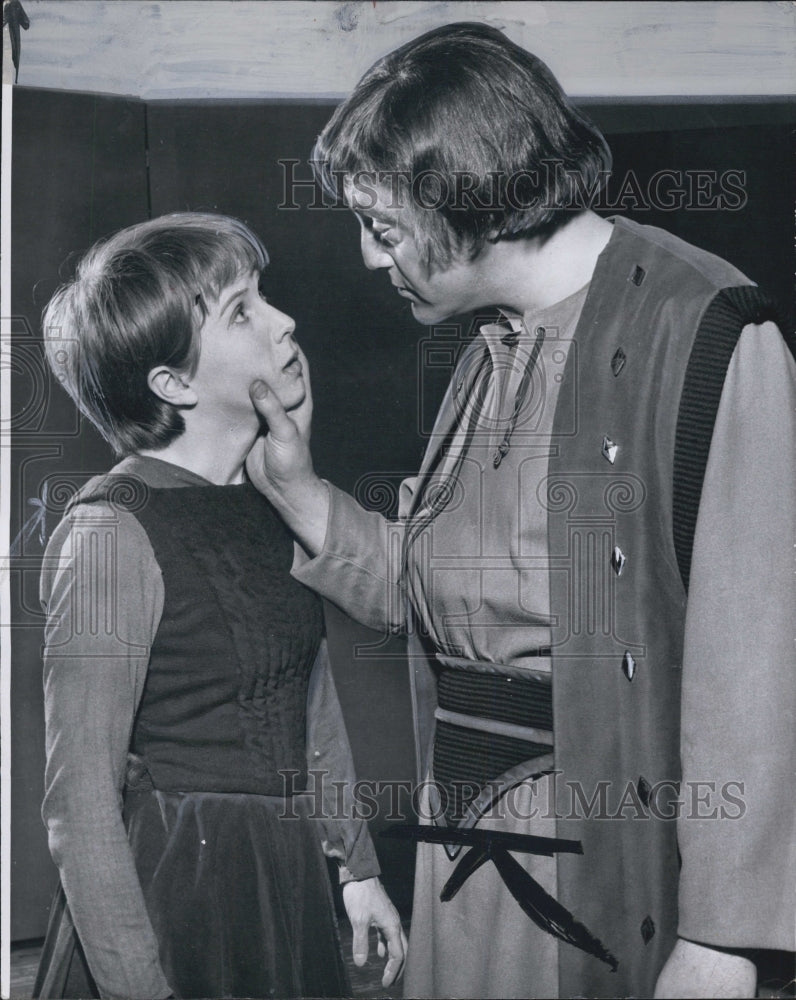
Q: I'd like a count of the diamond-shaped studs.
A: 7